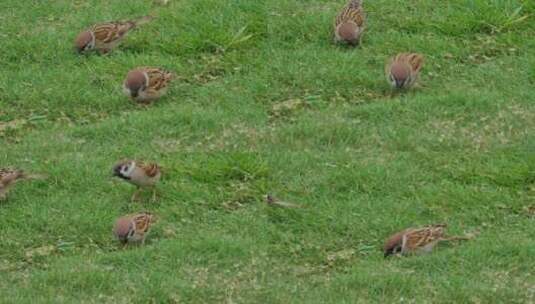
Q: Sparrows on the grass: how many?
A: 8